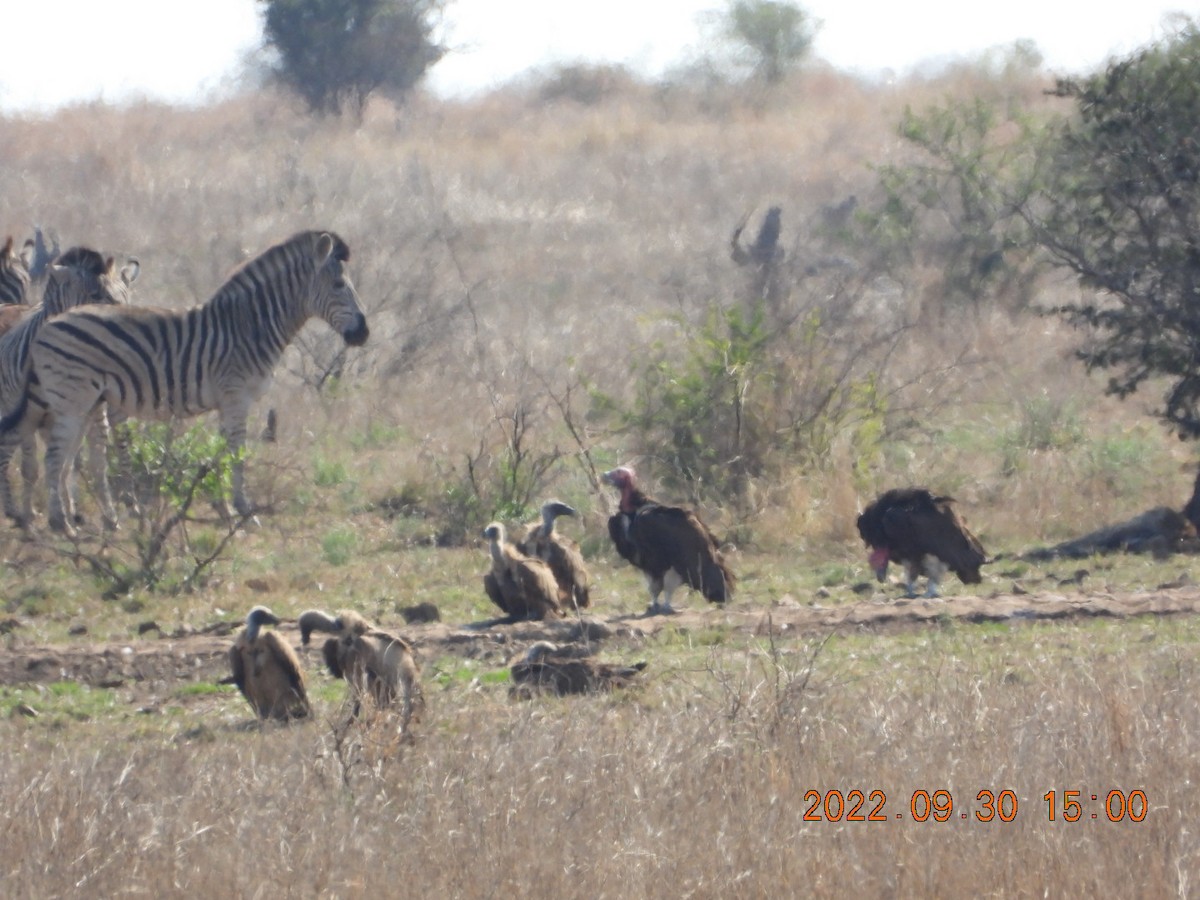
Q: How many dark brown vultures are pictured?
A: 2